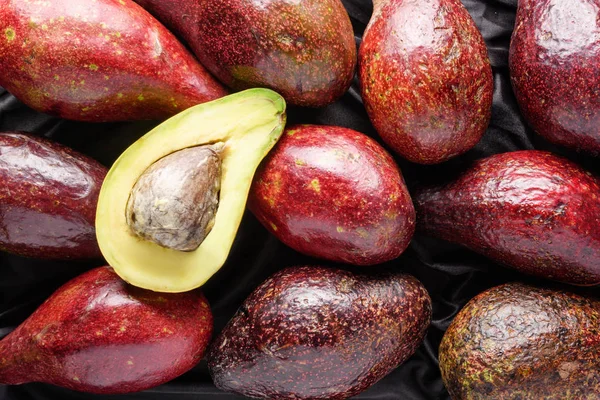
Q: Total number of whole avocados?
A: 10